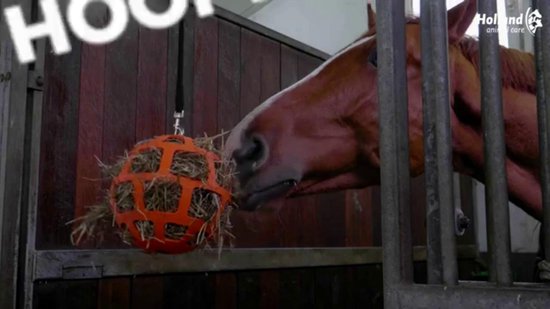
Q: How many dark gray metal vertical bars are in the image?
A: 4